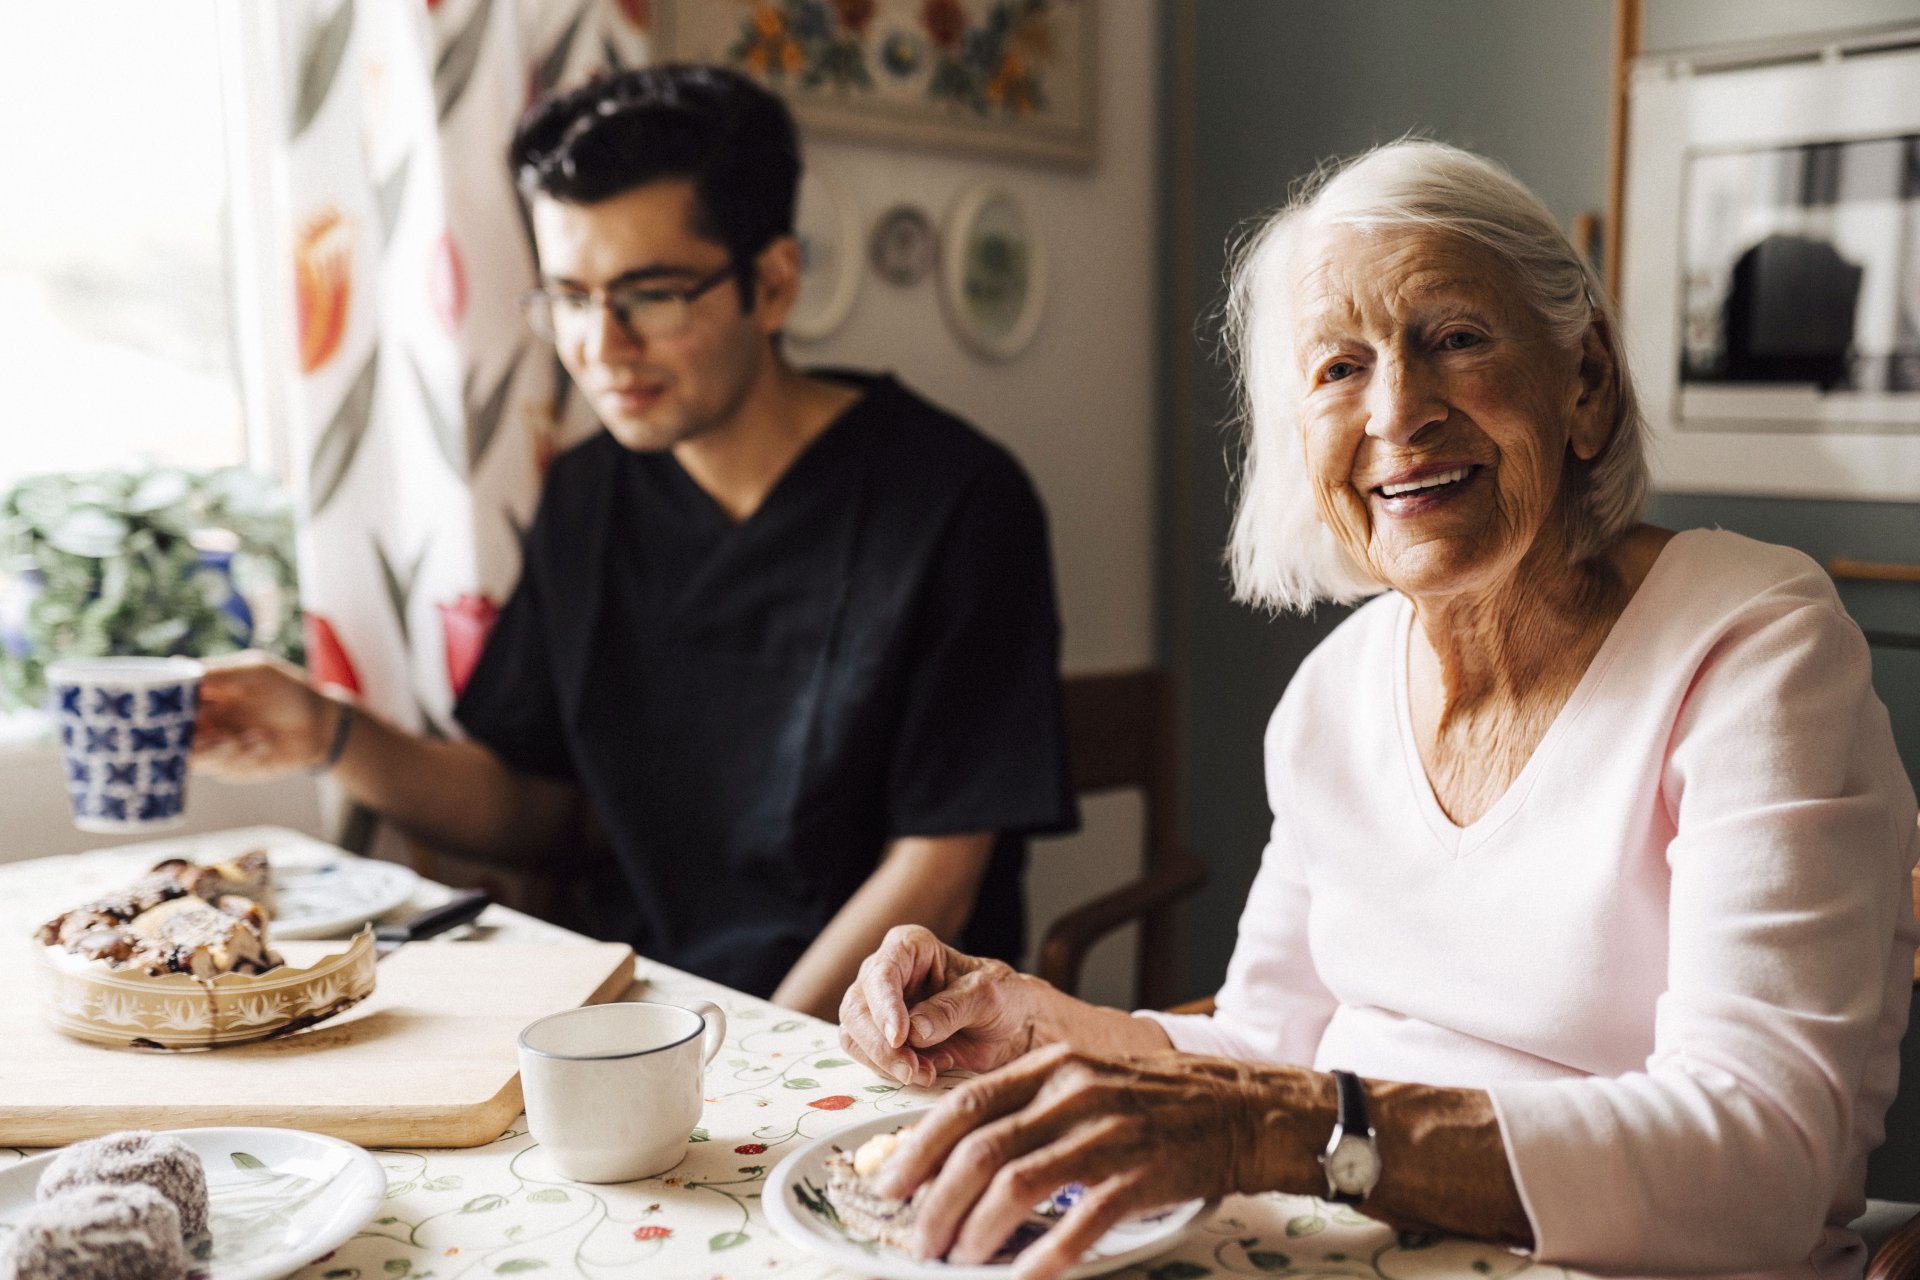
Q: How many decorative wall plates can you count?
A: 3